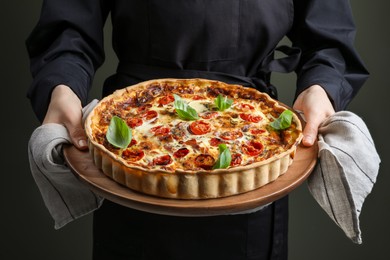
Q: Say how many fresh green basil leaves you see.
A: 5